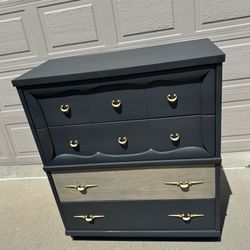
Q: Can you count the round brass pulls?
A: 6